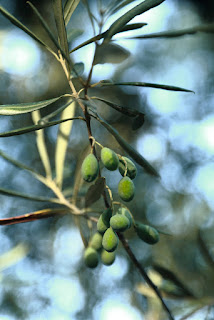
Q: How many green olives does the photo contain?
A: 12